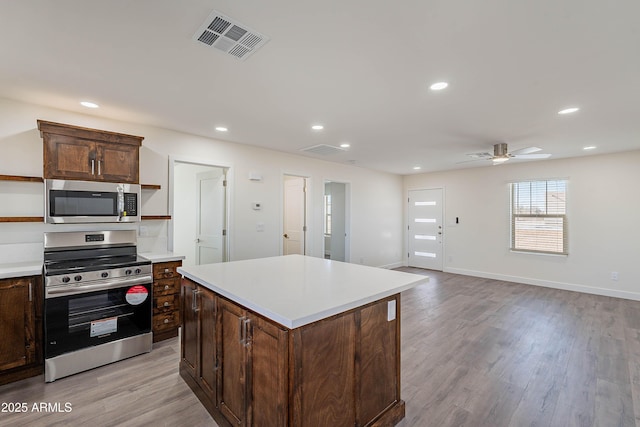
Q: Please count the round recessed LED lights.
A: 8